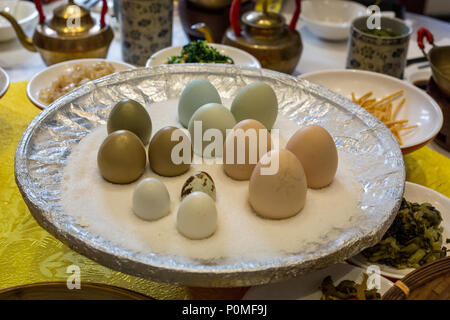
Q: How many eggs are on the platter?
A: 12